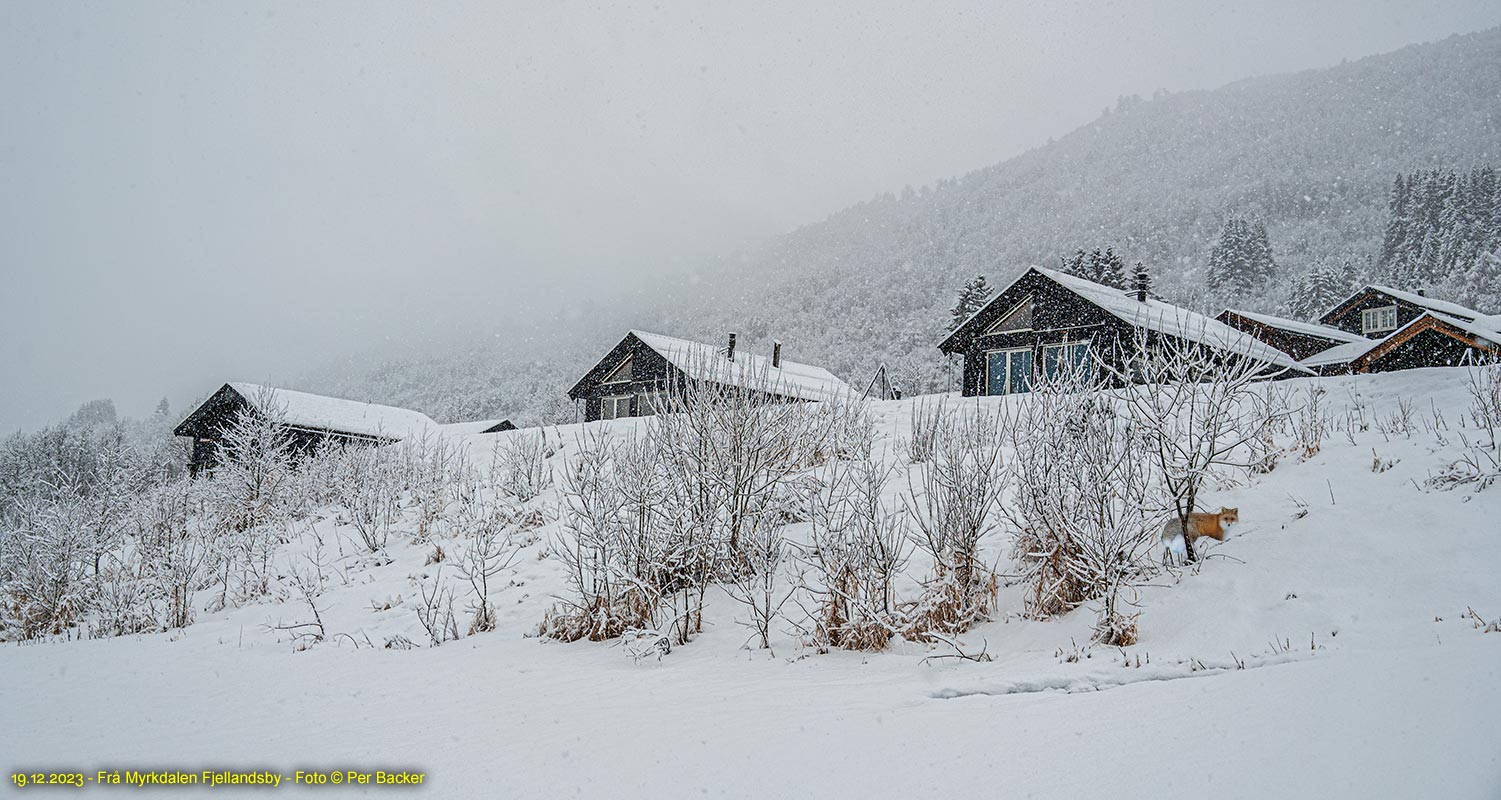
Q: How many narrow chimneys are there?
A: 3